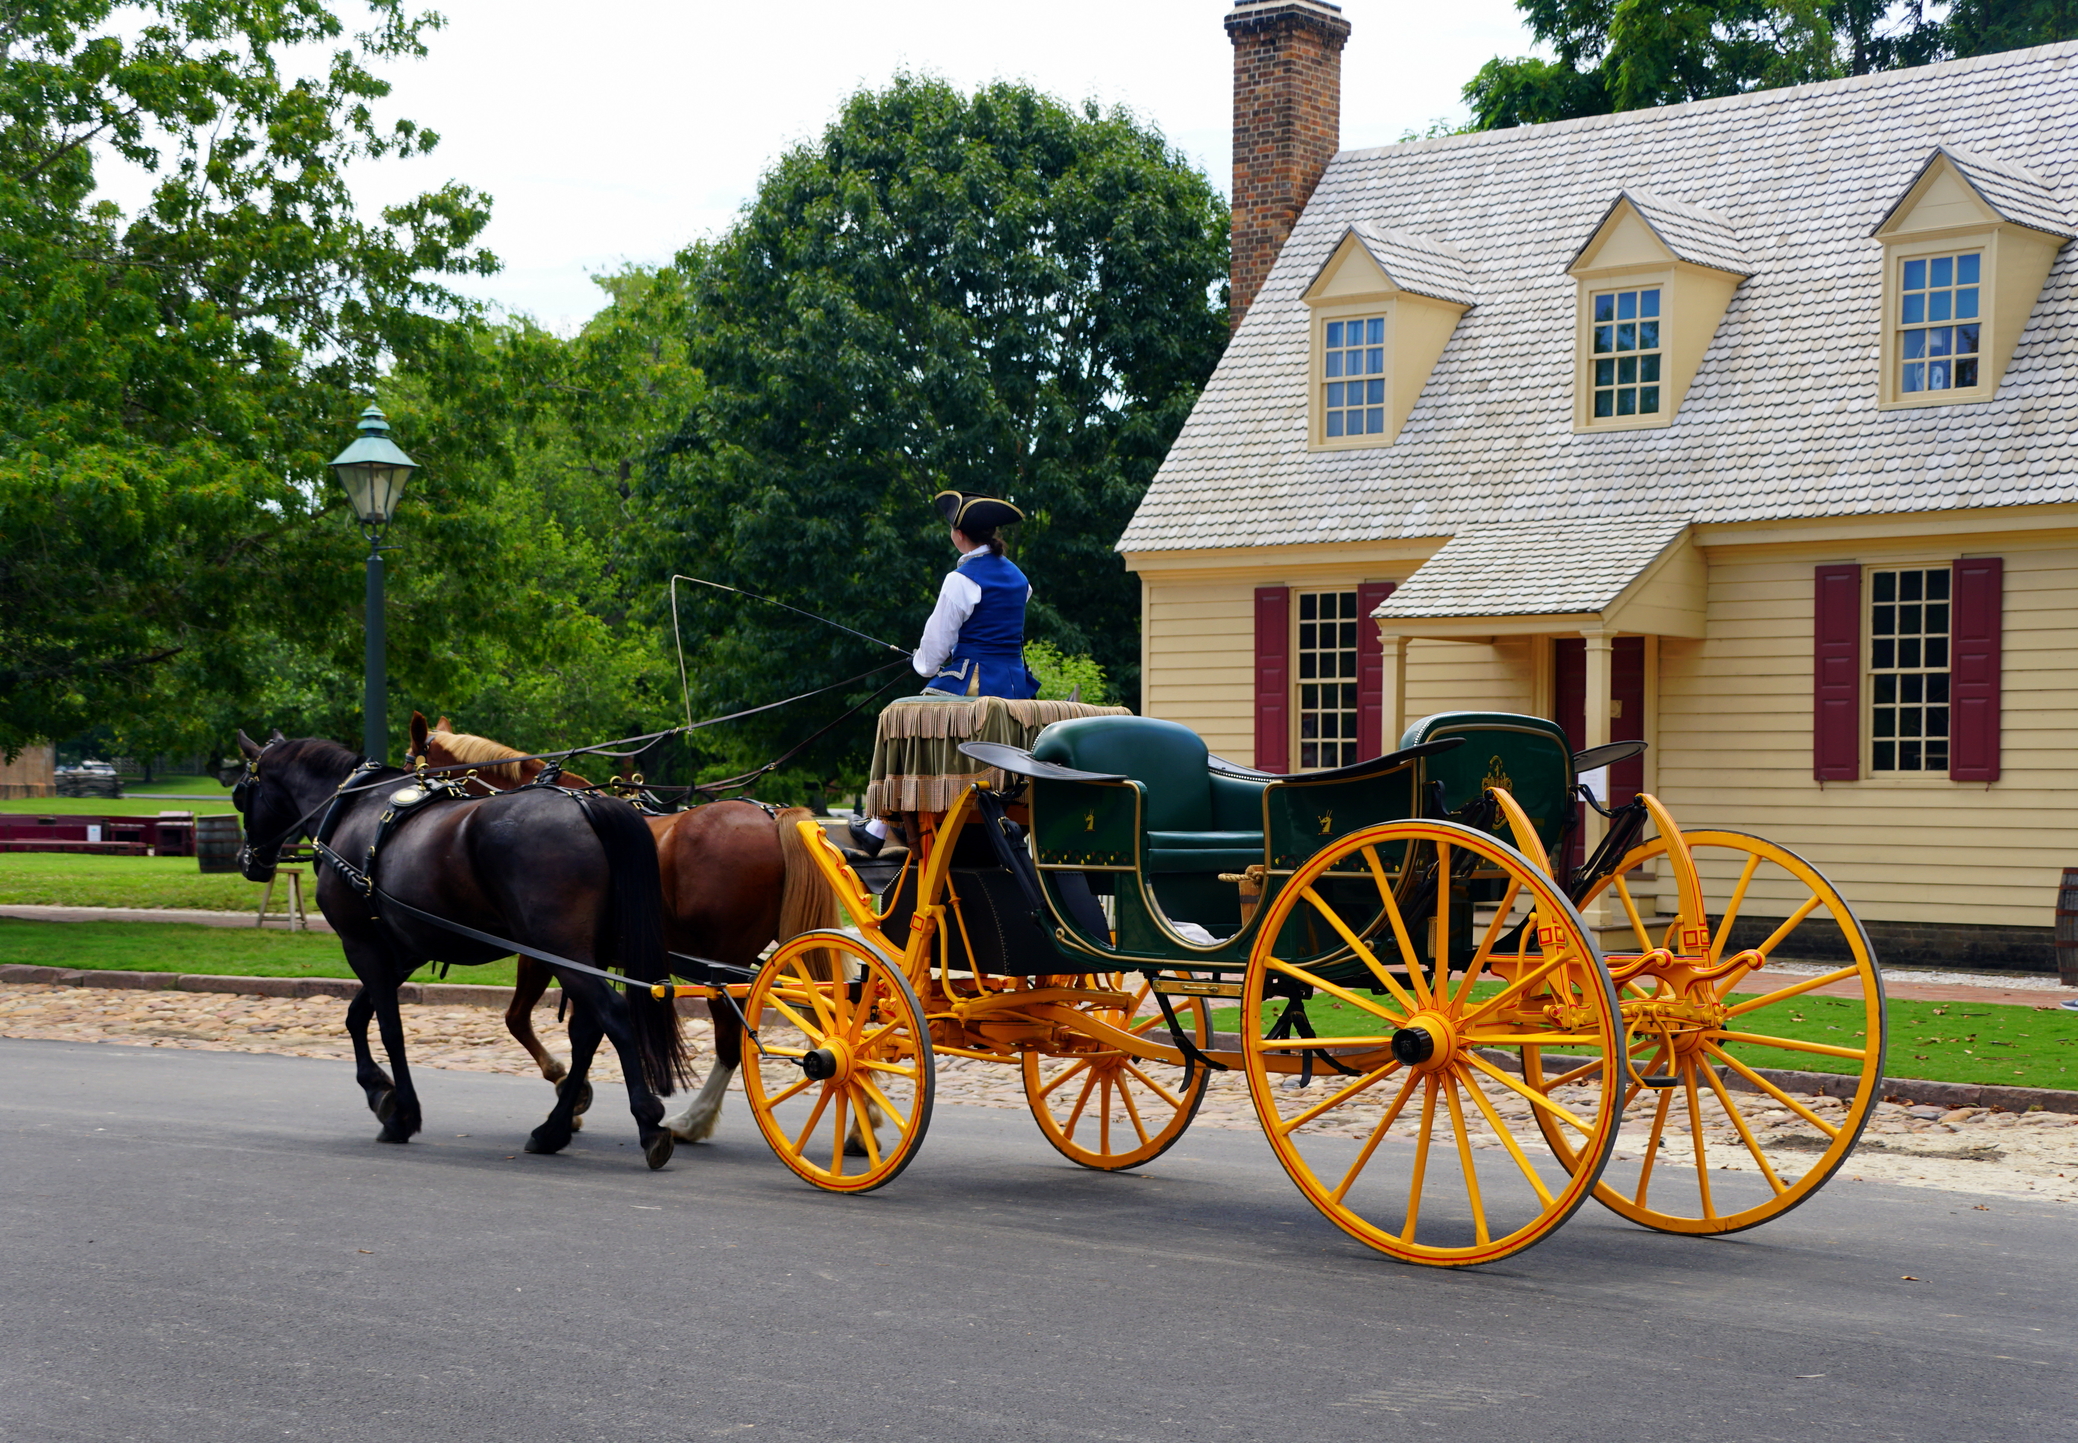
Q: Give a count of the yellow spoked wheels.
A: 4